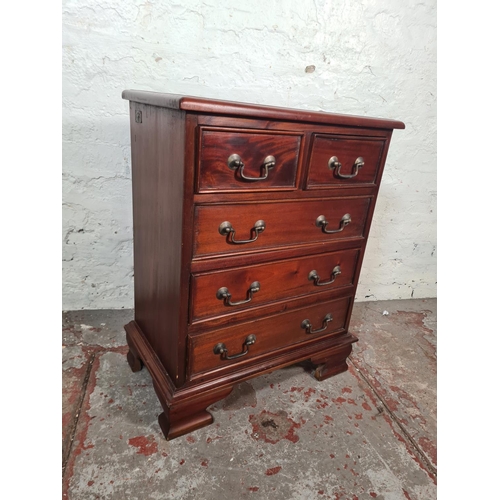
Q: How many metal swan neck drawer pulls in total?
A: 8